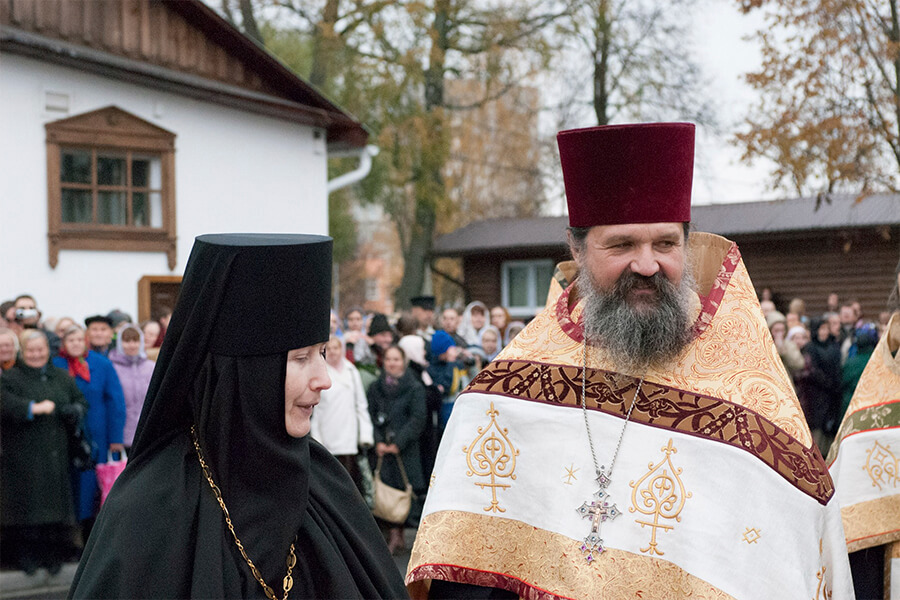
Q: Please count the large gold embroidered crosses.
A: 2